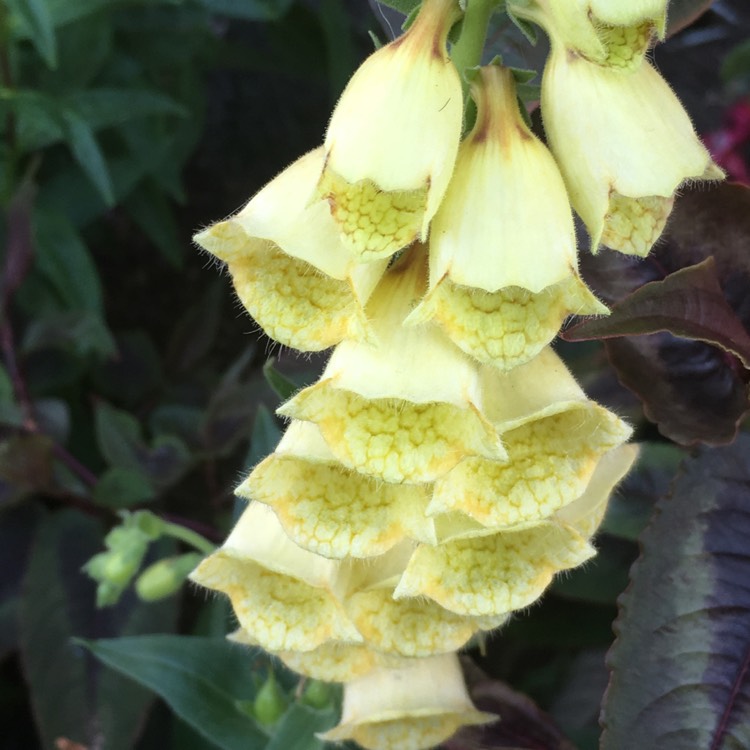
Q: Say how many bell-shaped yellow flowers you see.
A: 14